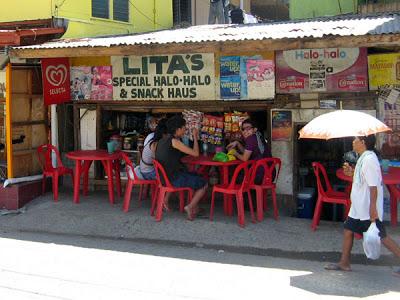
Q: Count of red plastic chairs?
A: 6